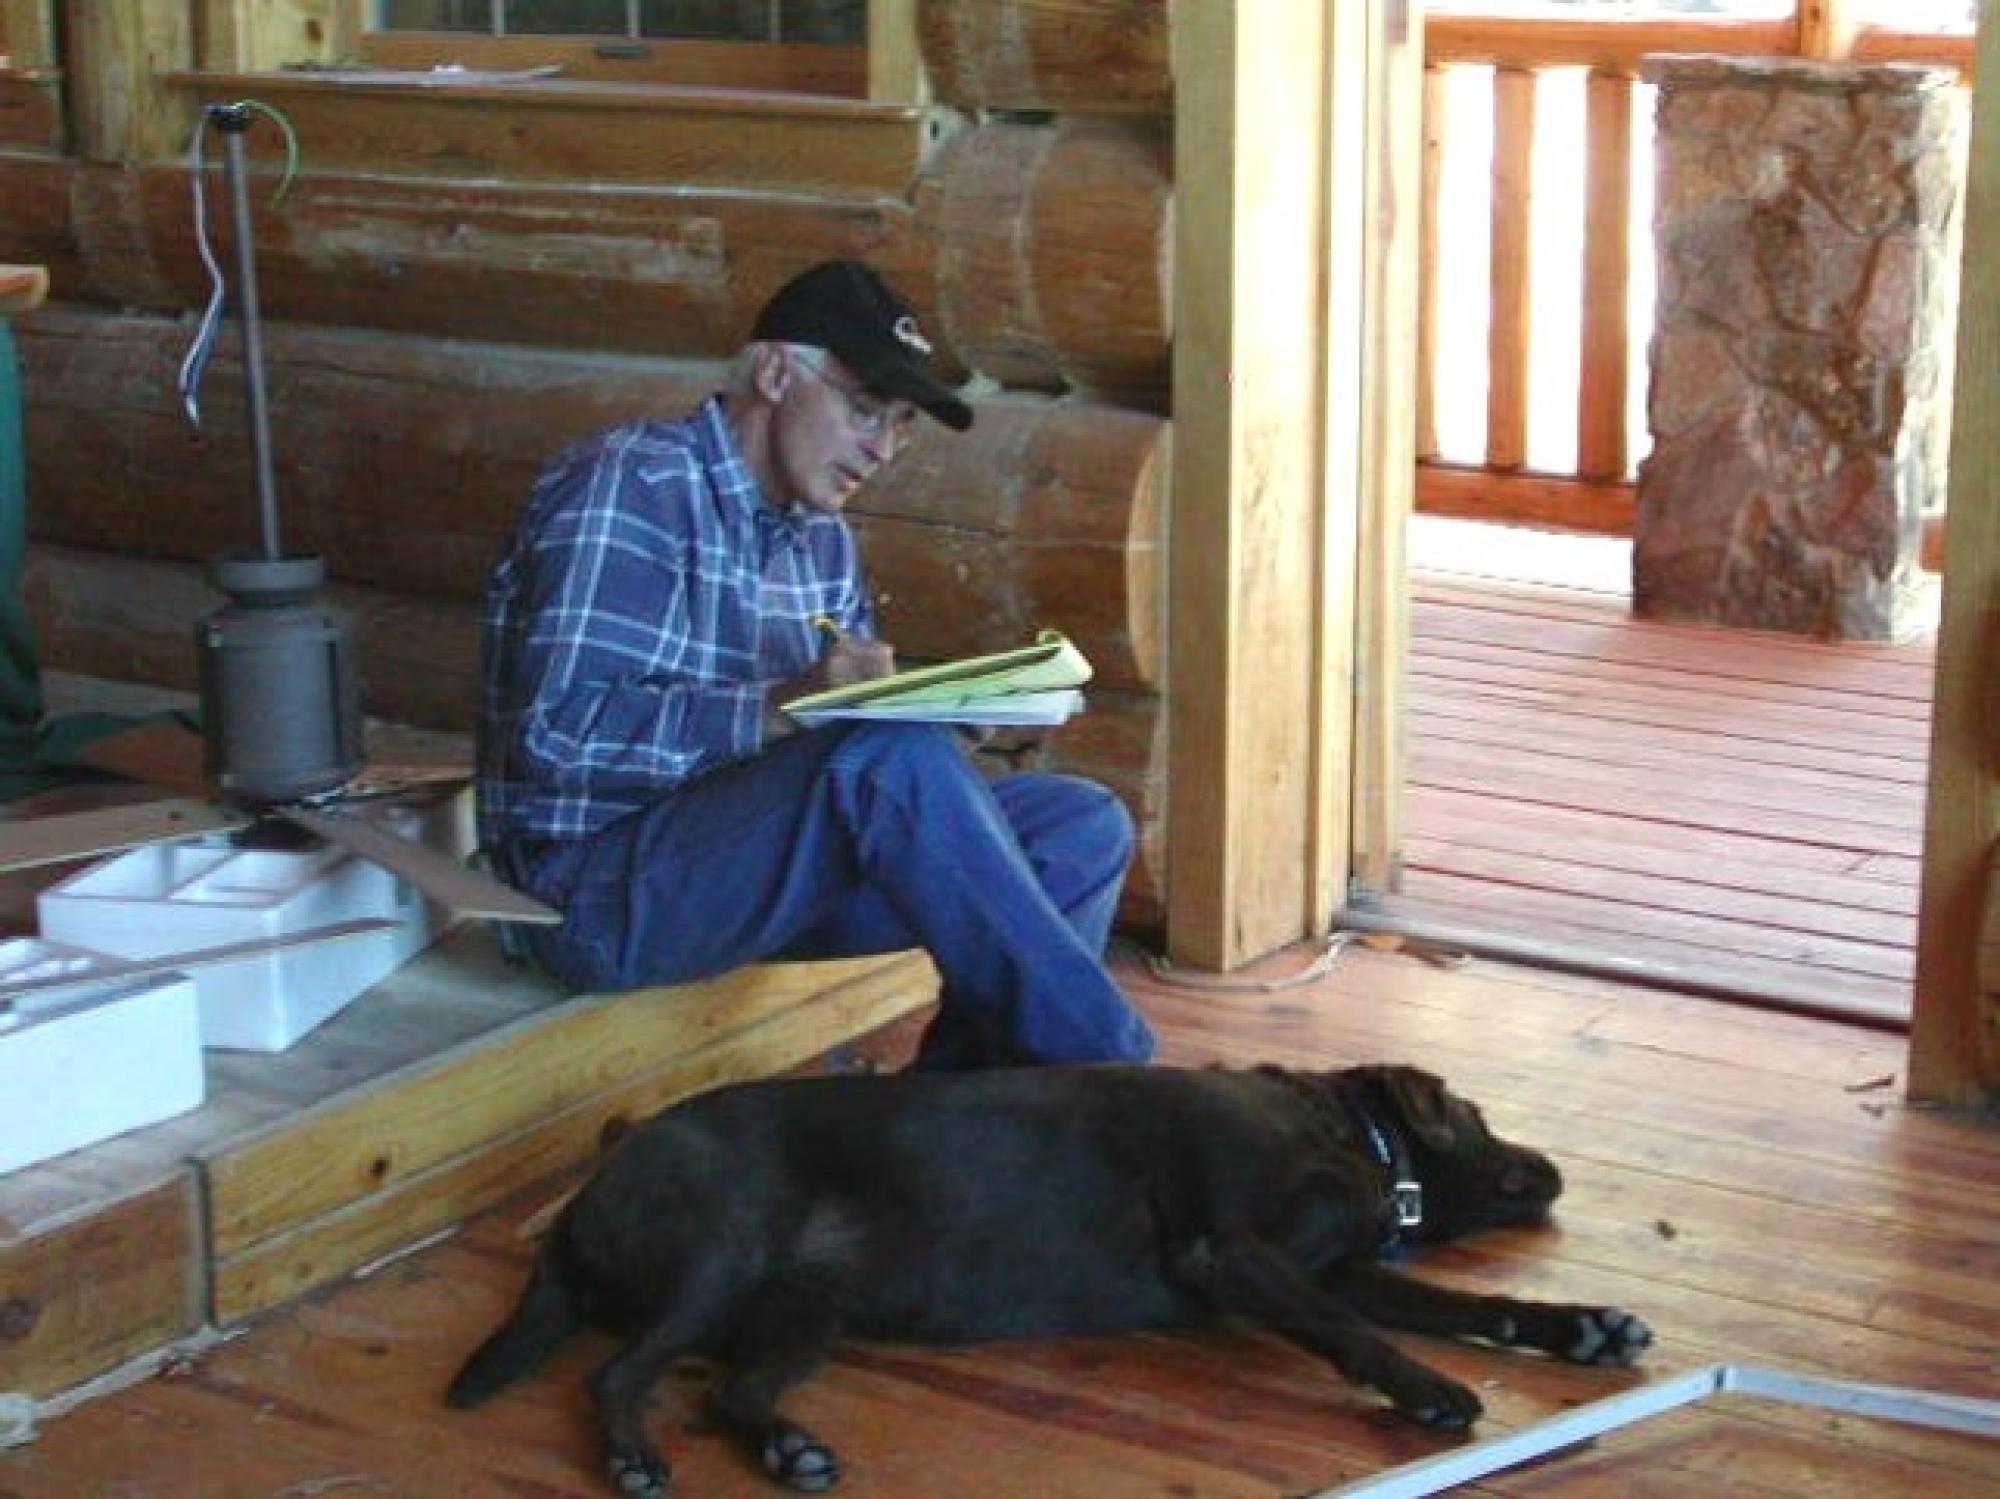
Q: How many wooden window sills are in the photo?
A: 1